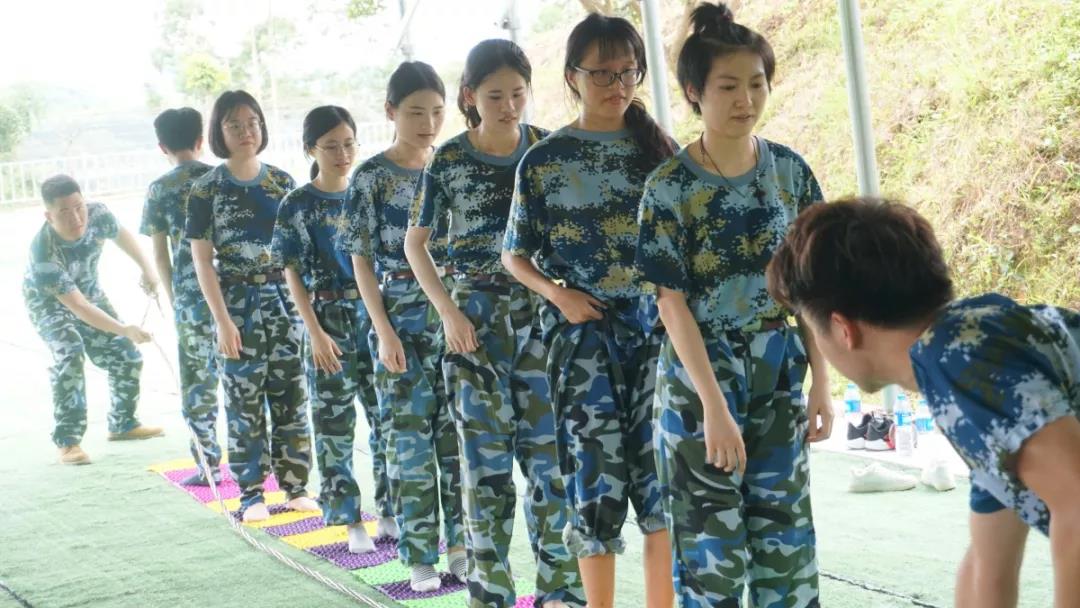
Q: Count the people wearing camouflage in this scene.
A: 9